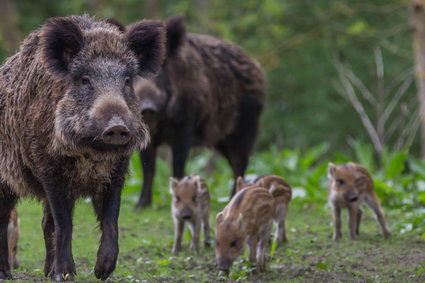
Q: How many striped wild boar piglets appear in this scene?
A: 4